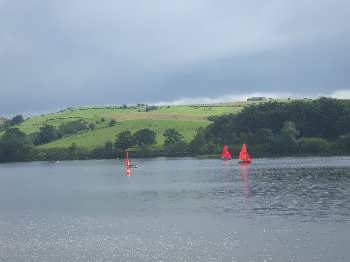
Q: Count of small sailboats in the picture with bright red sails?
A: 3